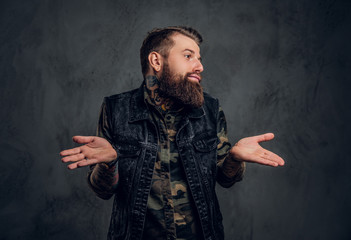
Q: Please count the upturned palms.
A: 2